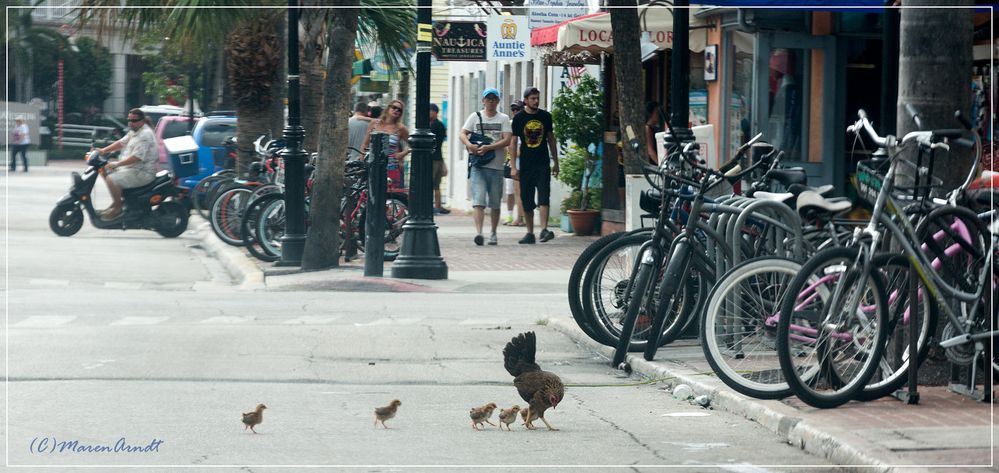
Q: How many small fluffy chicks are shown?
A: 5